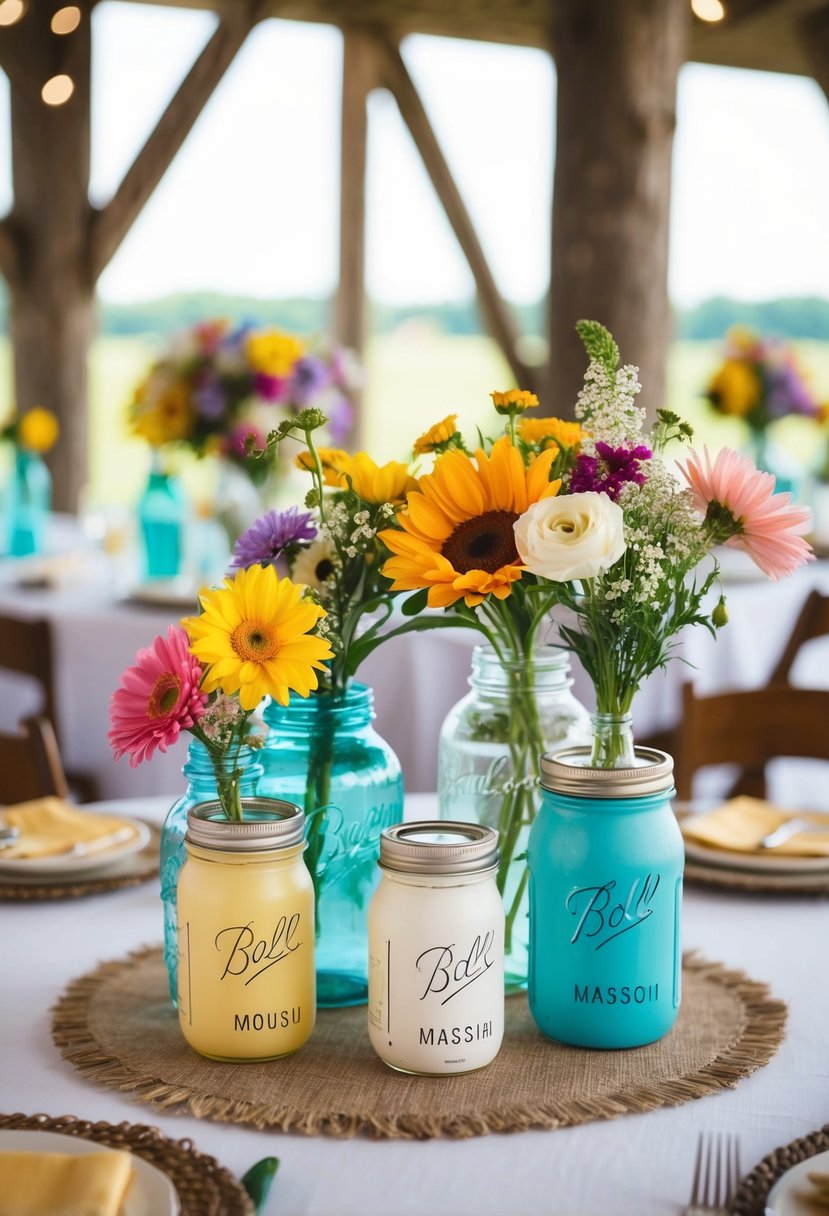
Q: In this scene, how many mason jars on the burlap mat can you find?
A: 6